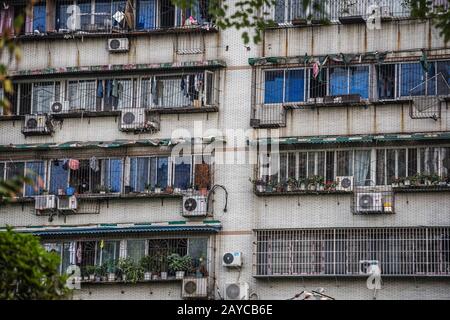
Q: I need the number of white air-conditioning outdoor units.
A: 13